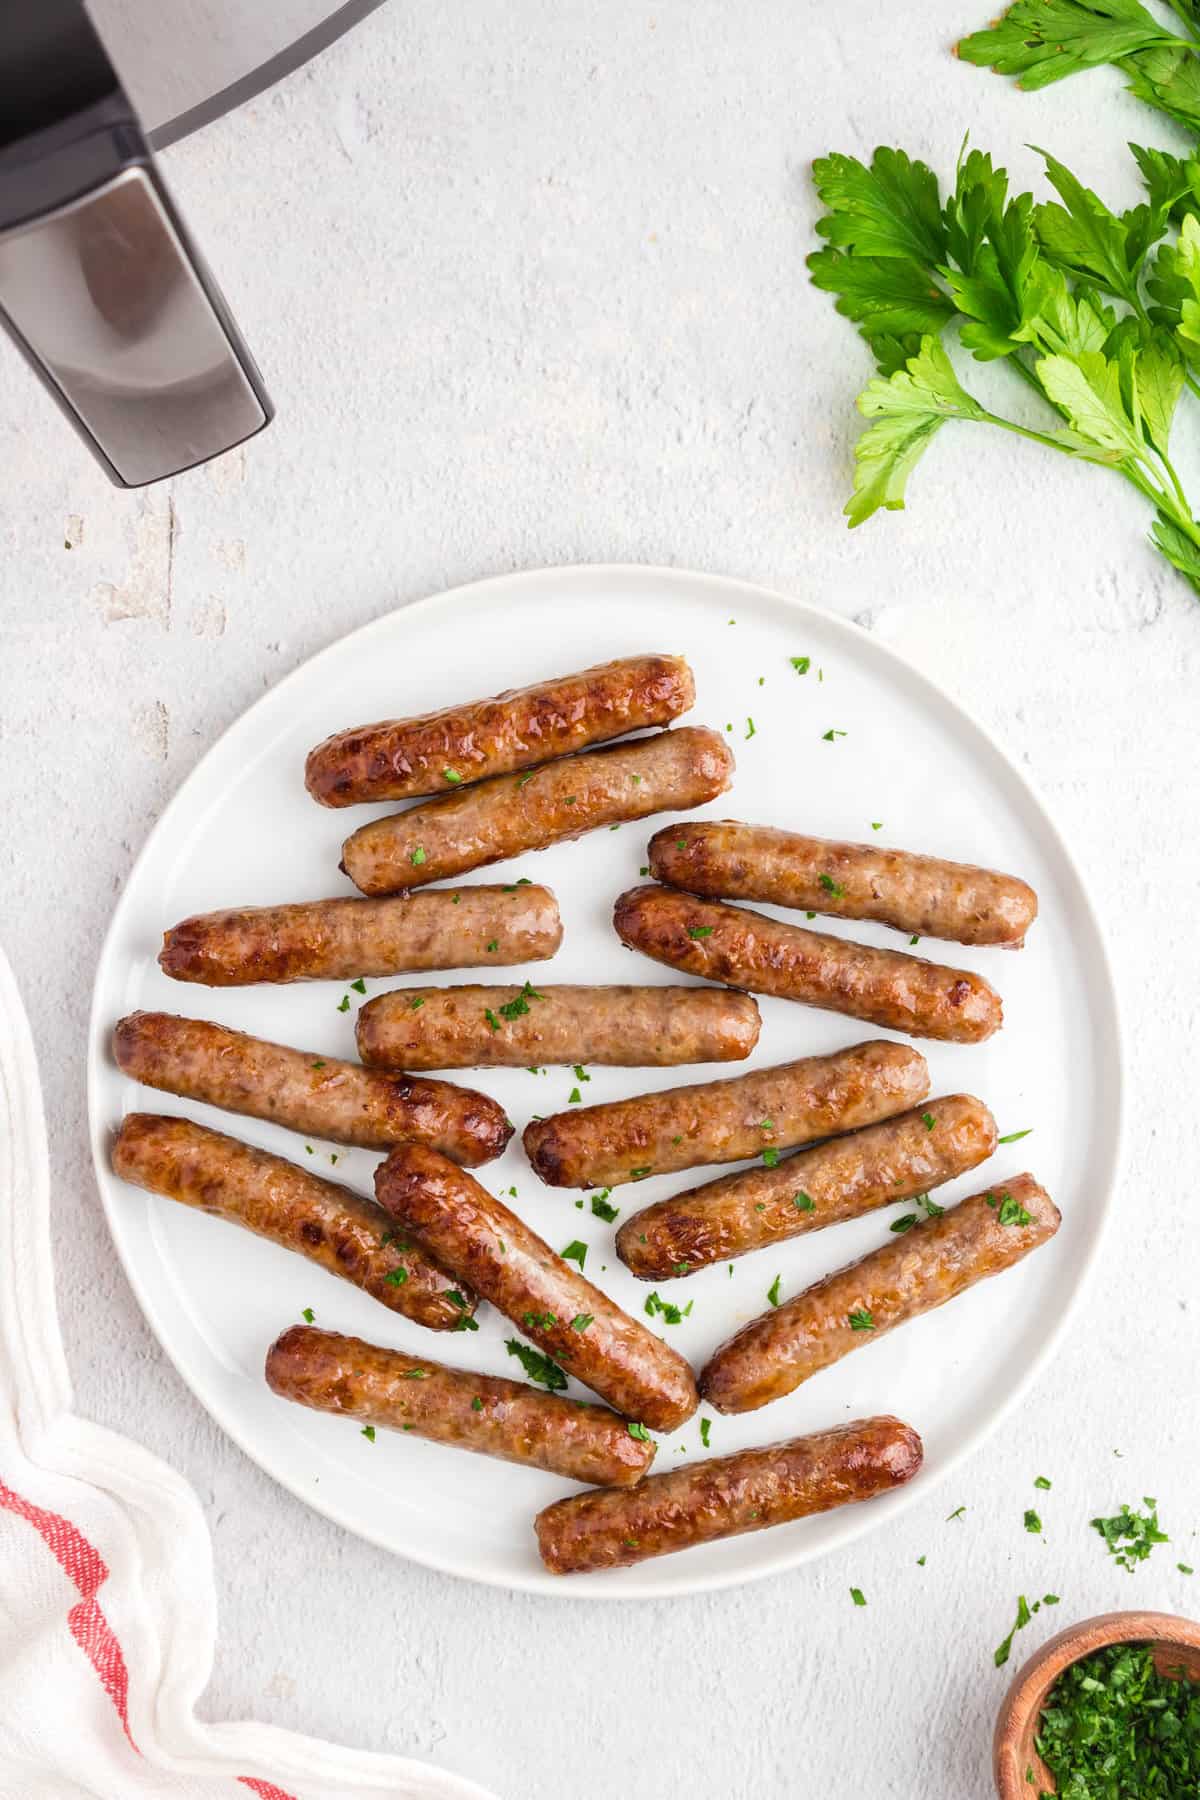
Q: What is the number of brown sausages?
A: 14